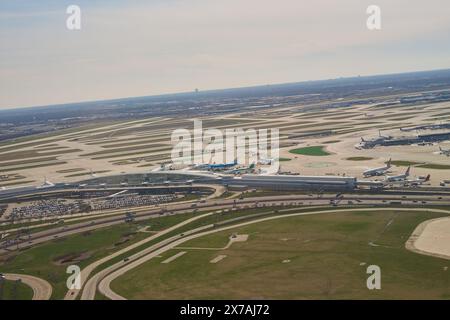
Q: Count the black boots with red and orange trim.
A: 0